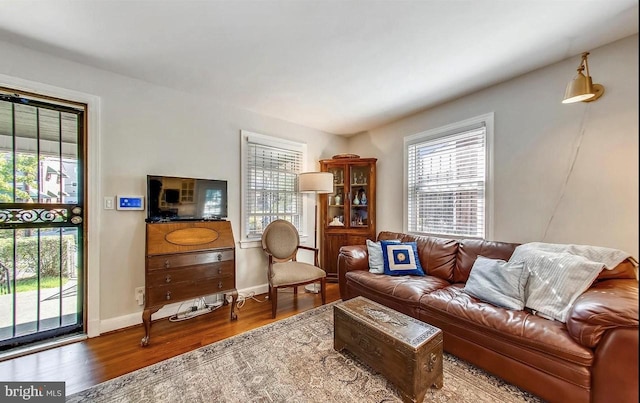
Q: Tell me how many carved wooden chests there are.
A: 1